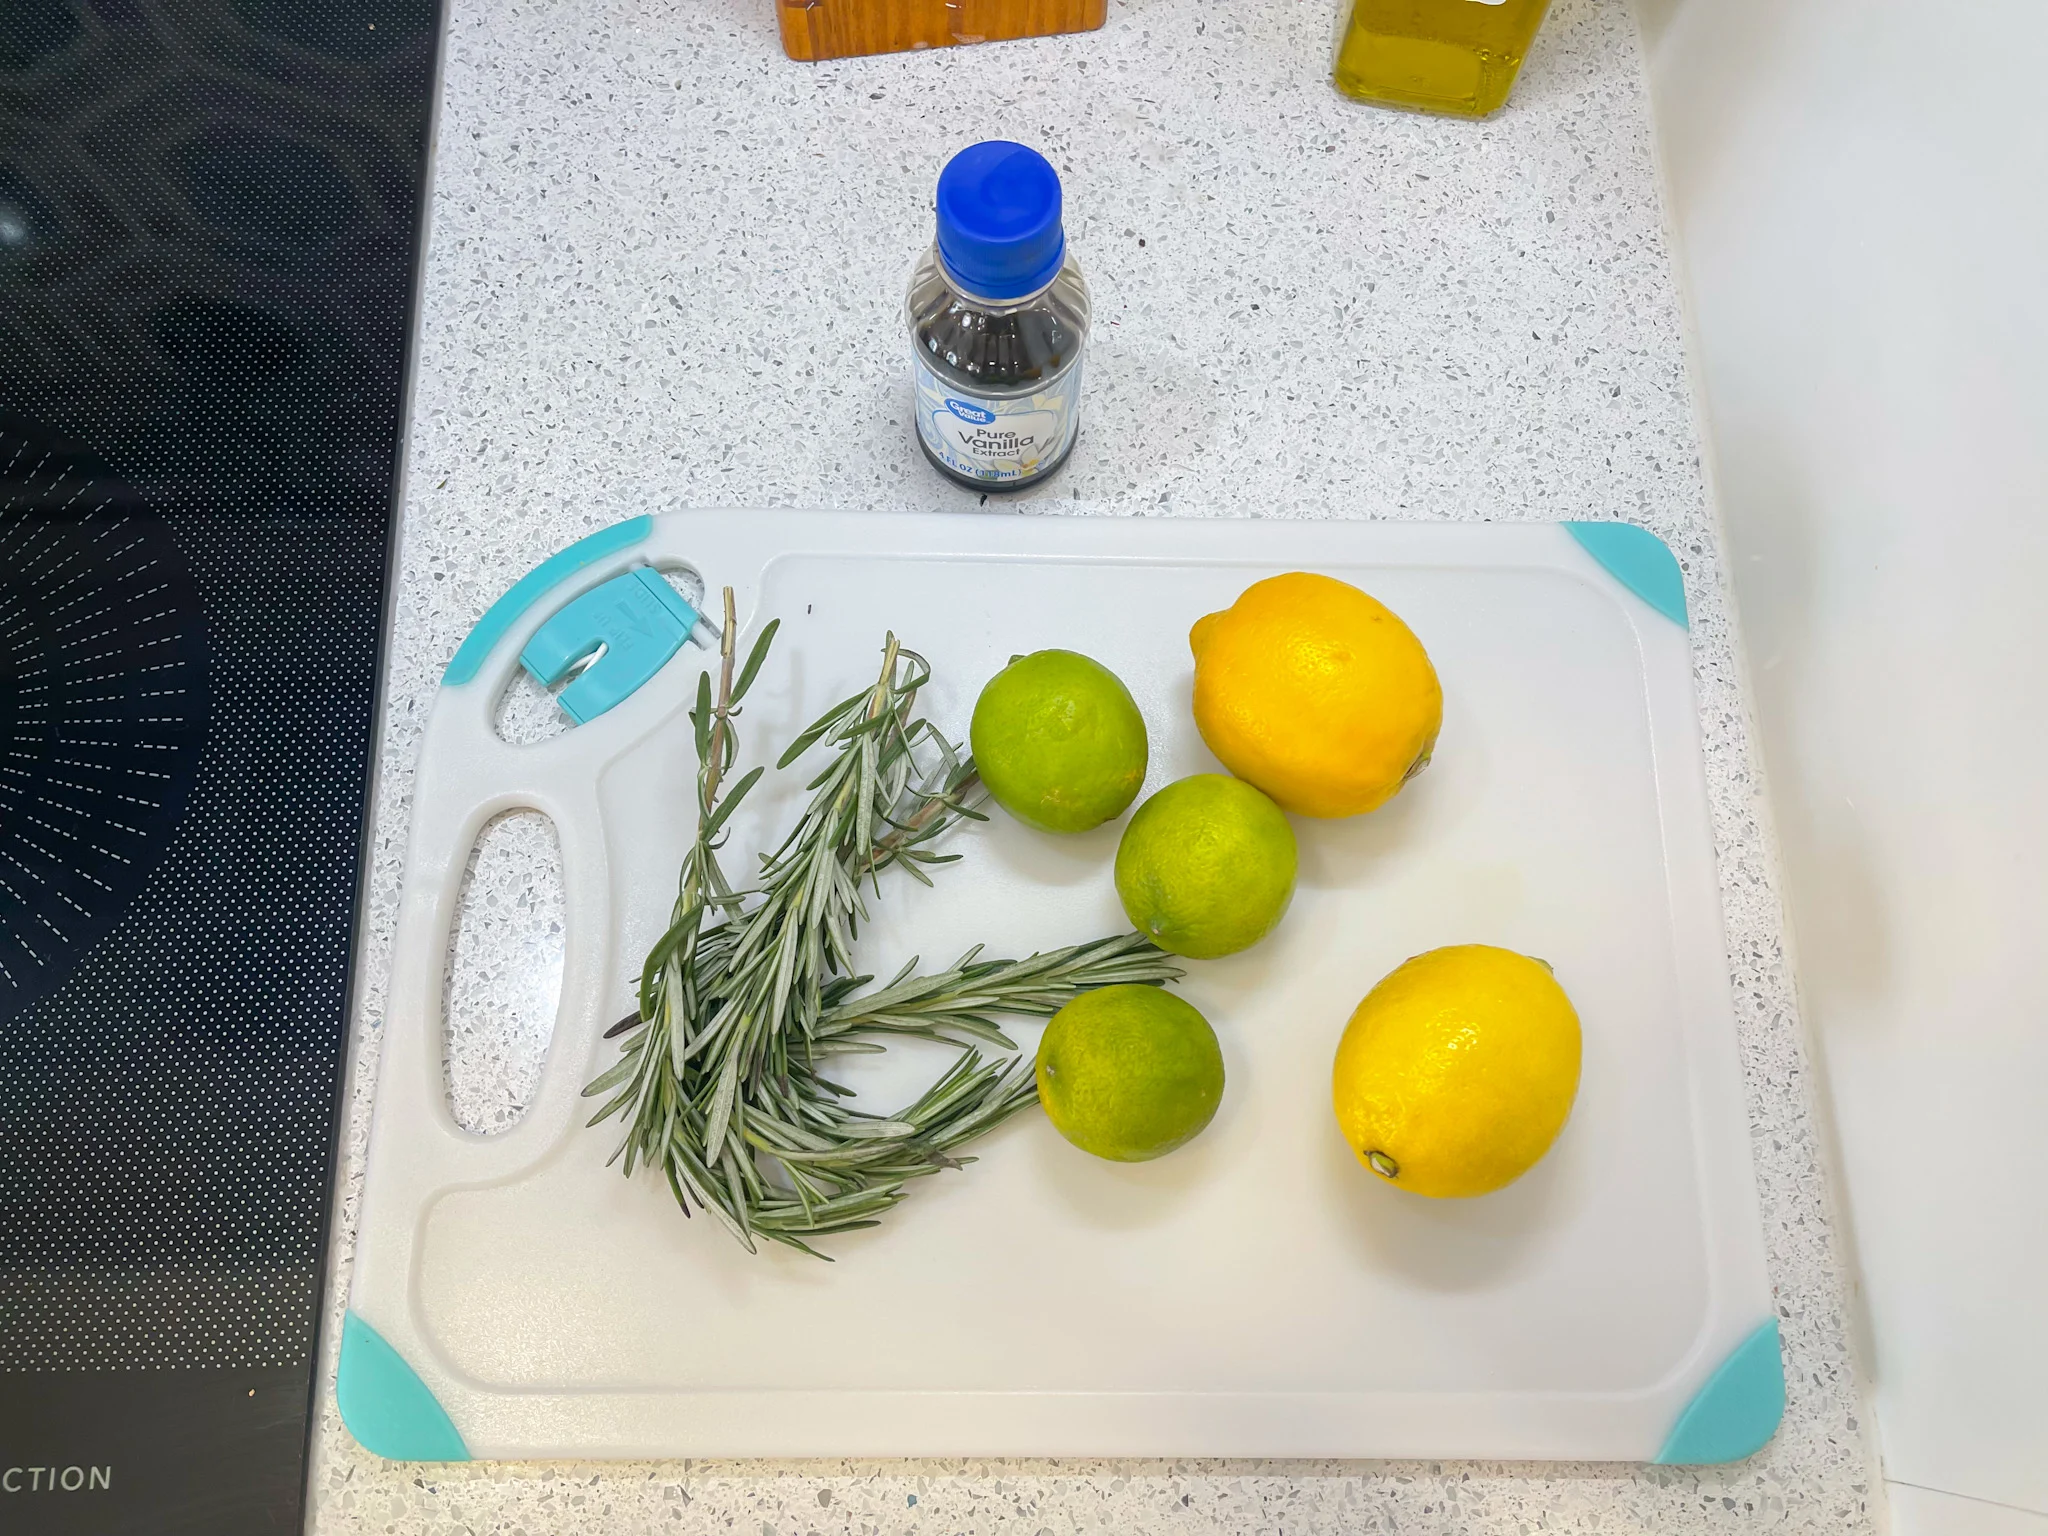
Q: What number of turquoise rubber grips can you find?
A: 4